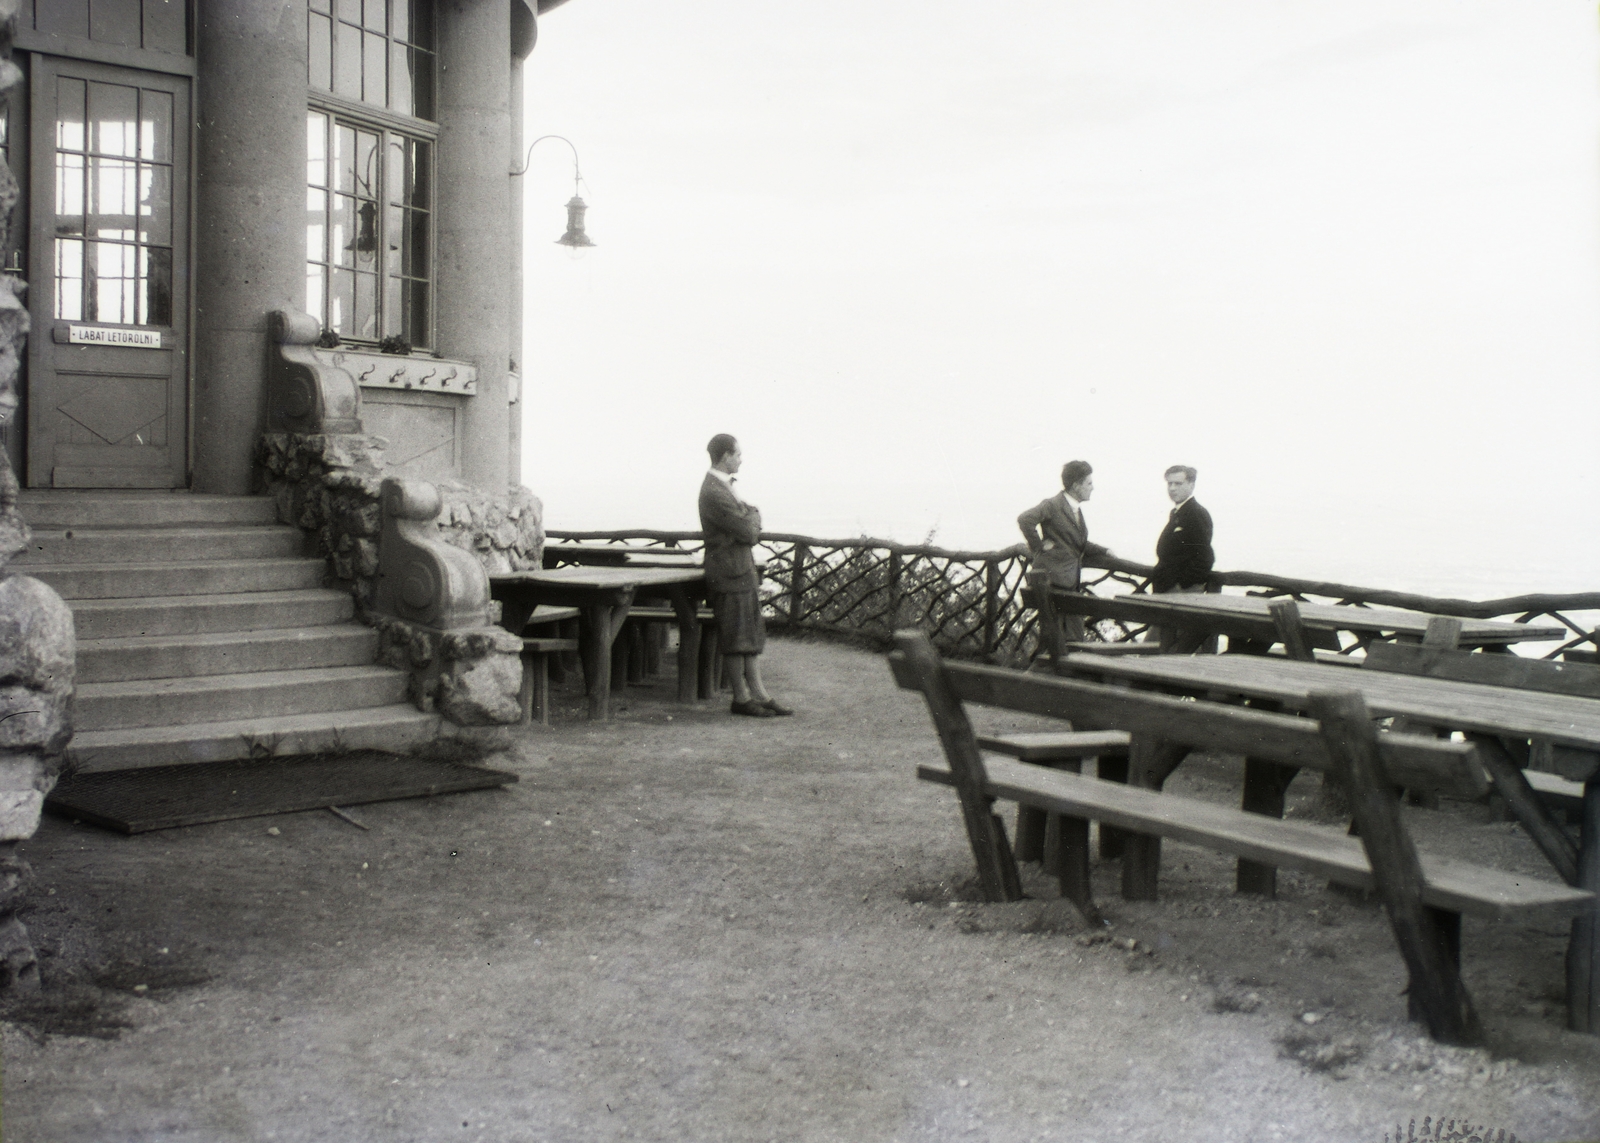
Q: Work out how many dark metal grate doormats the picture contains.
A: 1